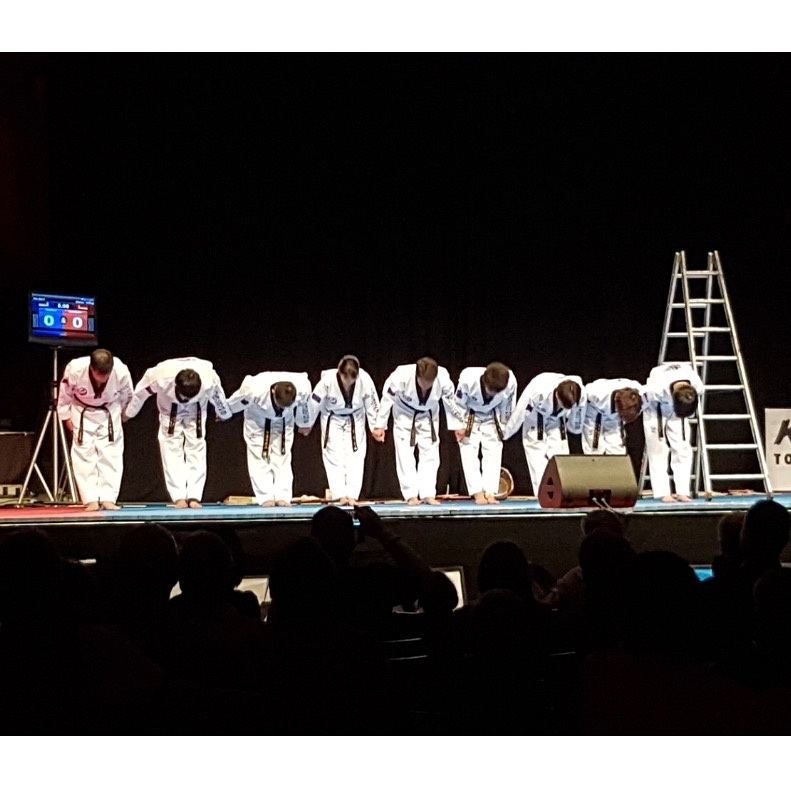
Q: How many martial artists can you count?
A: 9